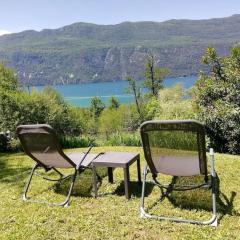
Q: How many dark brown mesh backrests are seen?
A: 2